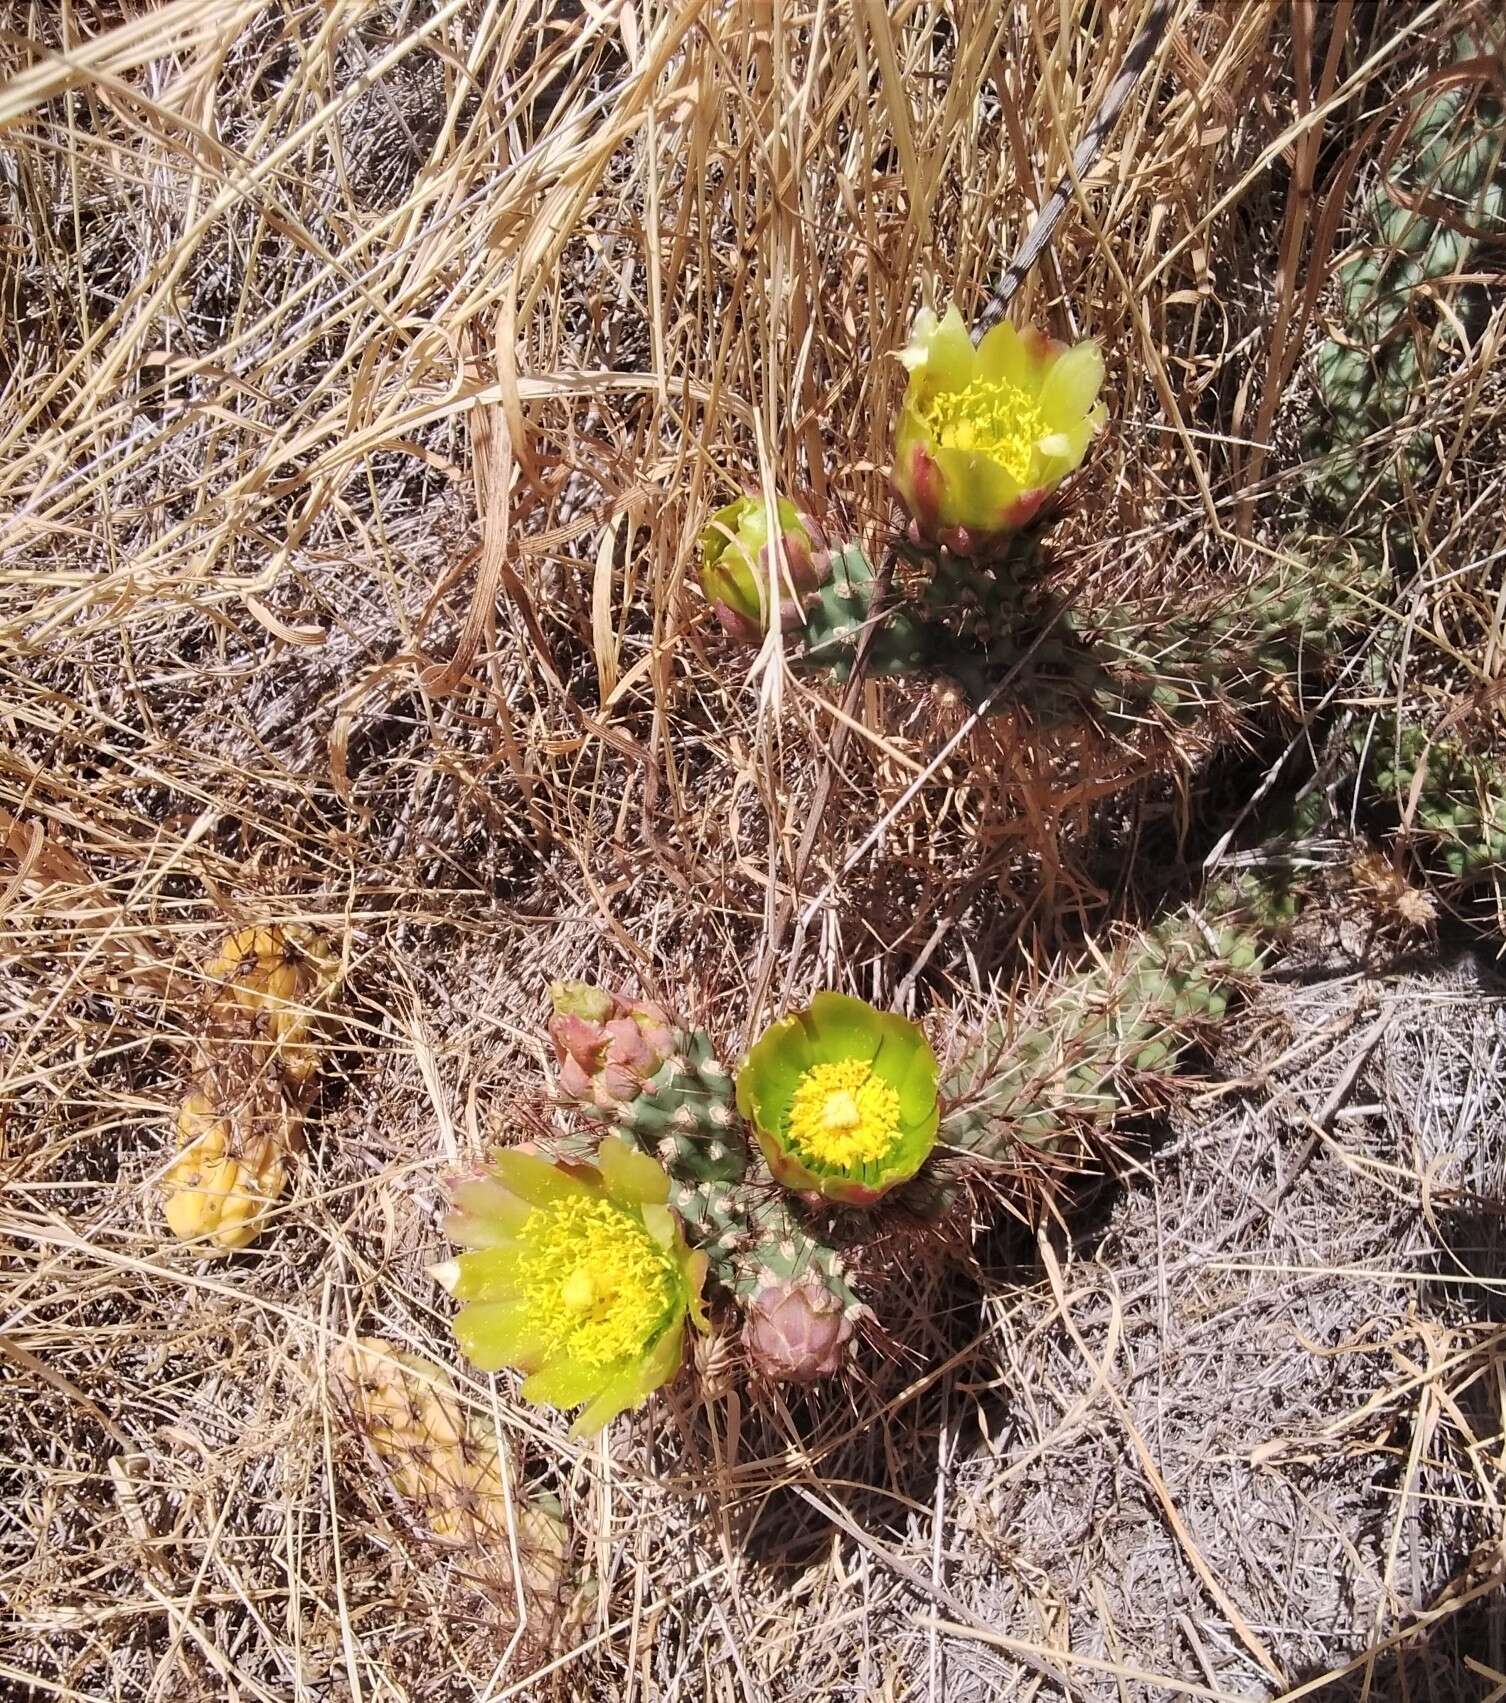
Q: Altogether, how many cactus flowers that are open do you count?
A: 3